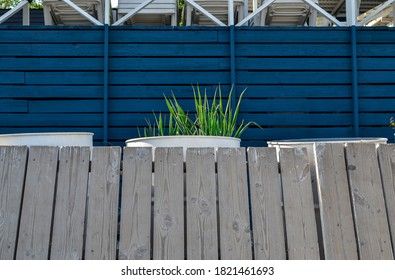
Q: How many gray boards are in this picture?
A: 13